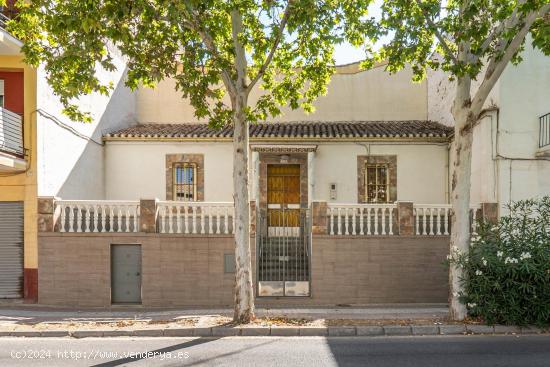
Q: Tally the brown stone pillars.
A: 6